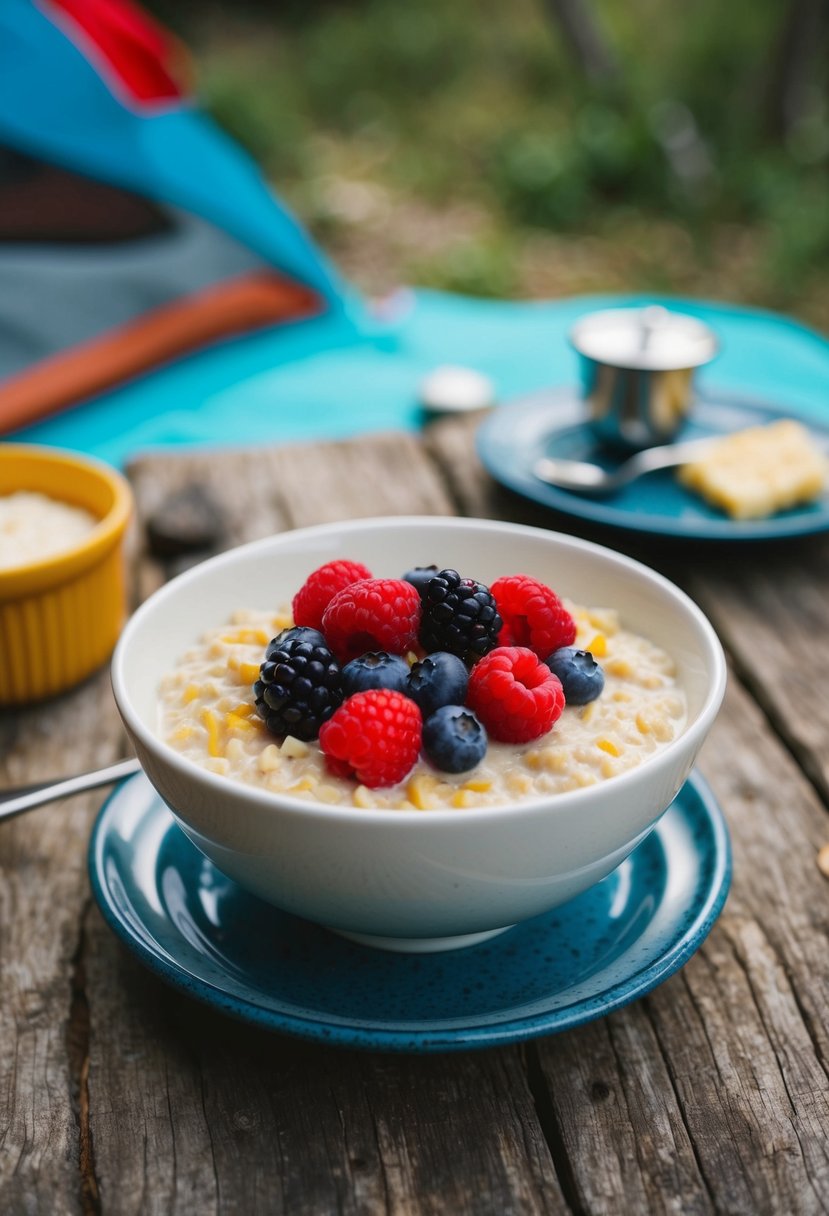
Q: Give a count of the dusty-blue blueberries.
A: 6